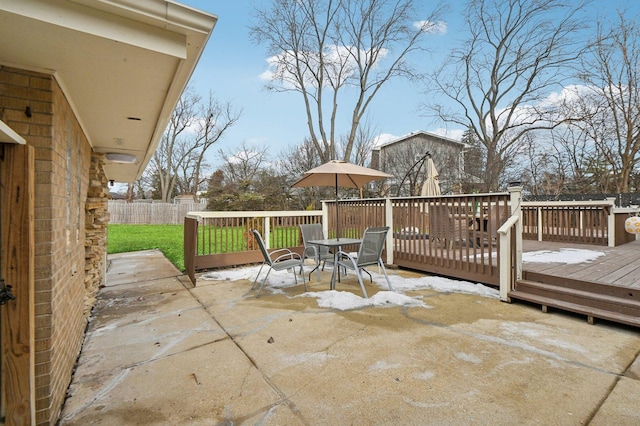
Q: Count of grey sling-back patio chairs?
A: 3